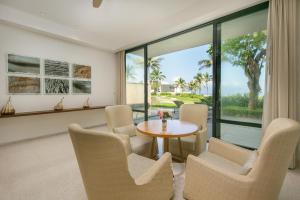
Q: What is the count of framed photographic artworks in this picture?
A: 6